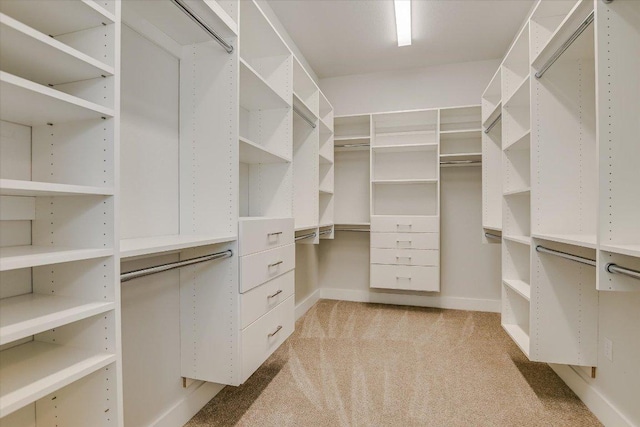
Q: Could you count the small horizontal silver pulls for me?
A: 8